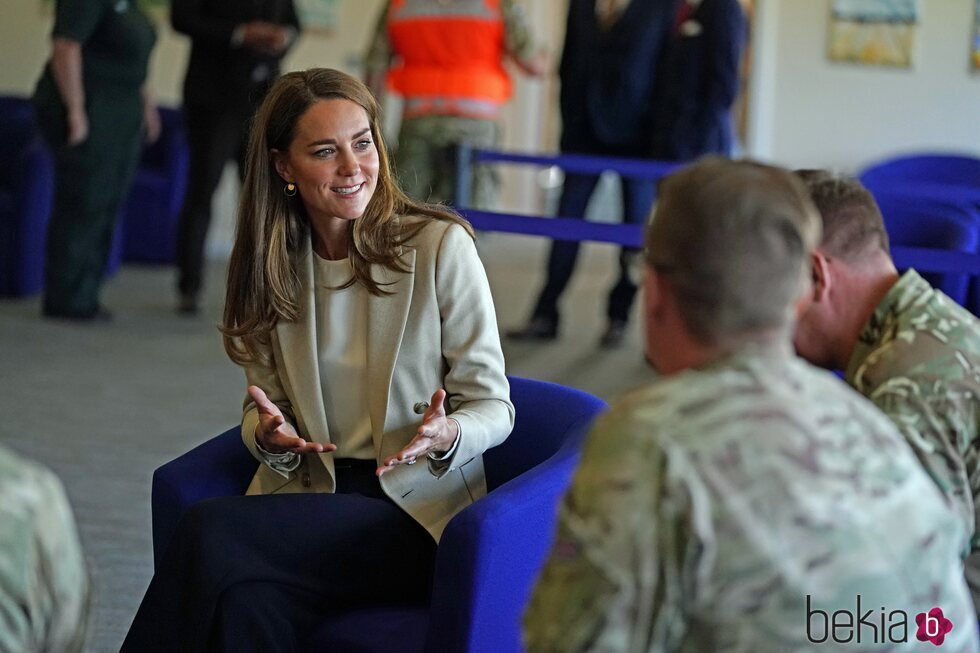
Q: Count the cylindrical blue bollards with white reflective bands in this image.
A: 0